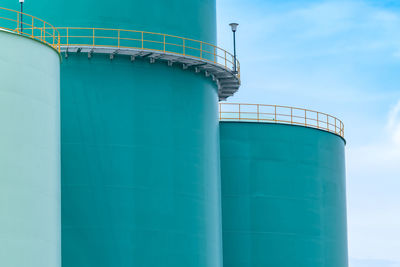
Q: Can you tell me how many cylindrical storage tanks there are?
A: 3